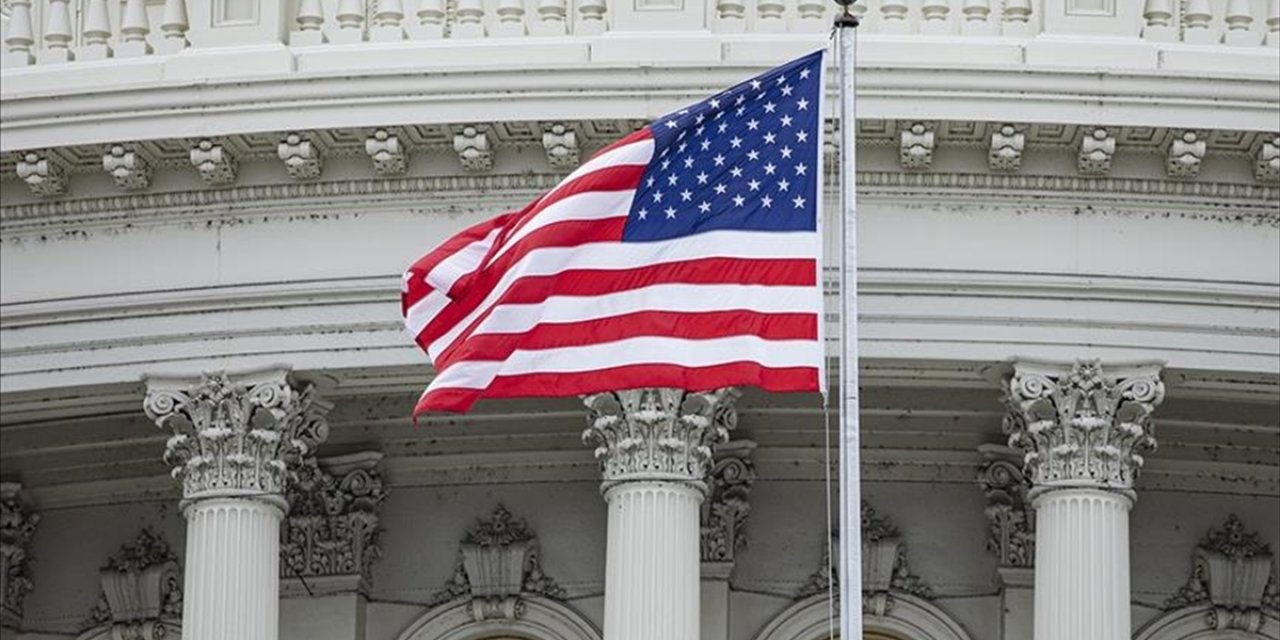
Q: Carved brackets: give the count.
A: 12